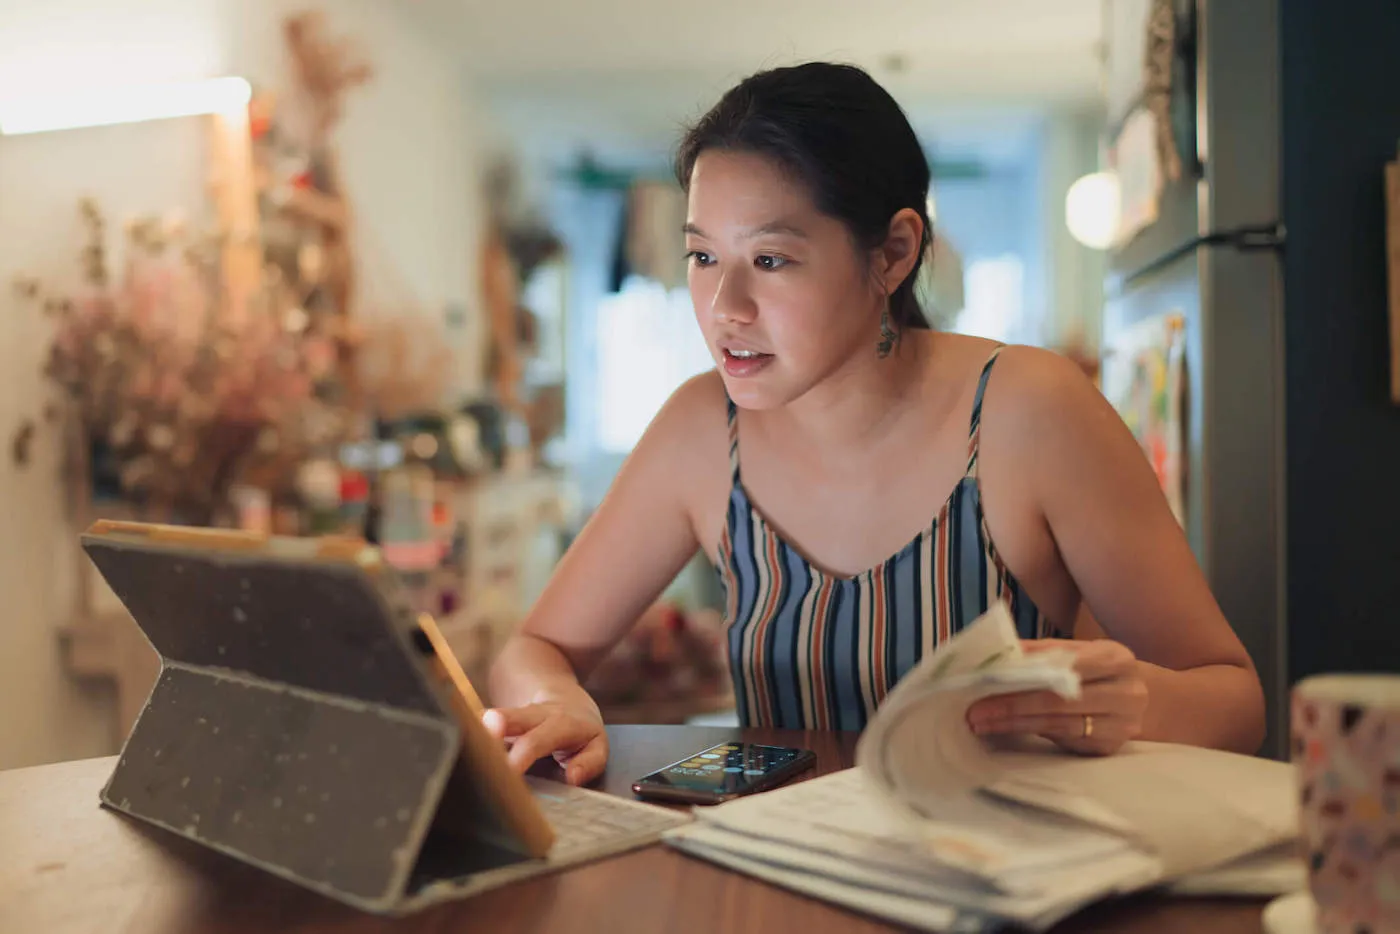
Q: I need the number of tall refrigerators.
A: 1